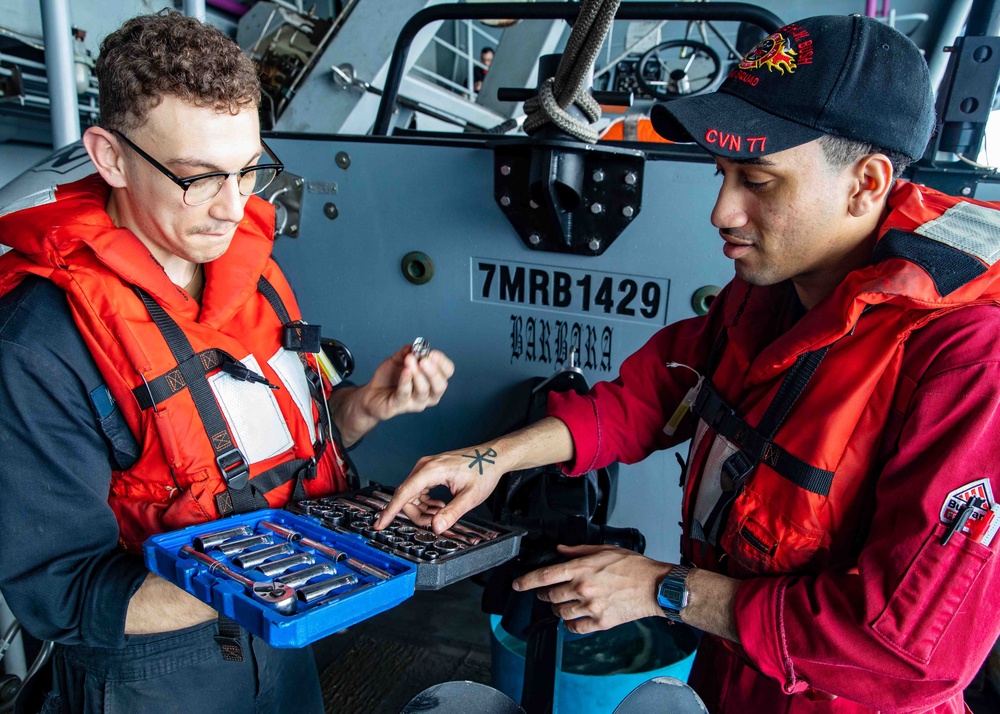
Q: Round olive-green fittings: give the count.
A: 2